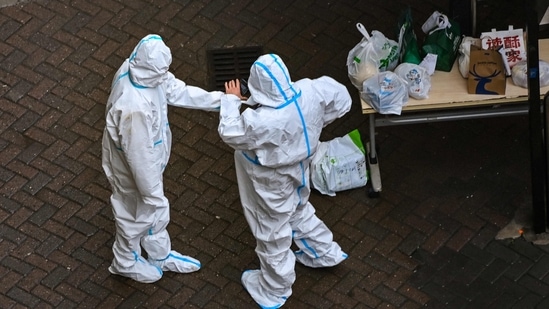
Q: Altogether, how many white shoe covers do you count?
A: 4